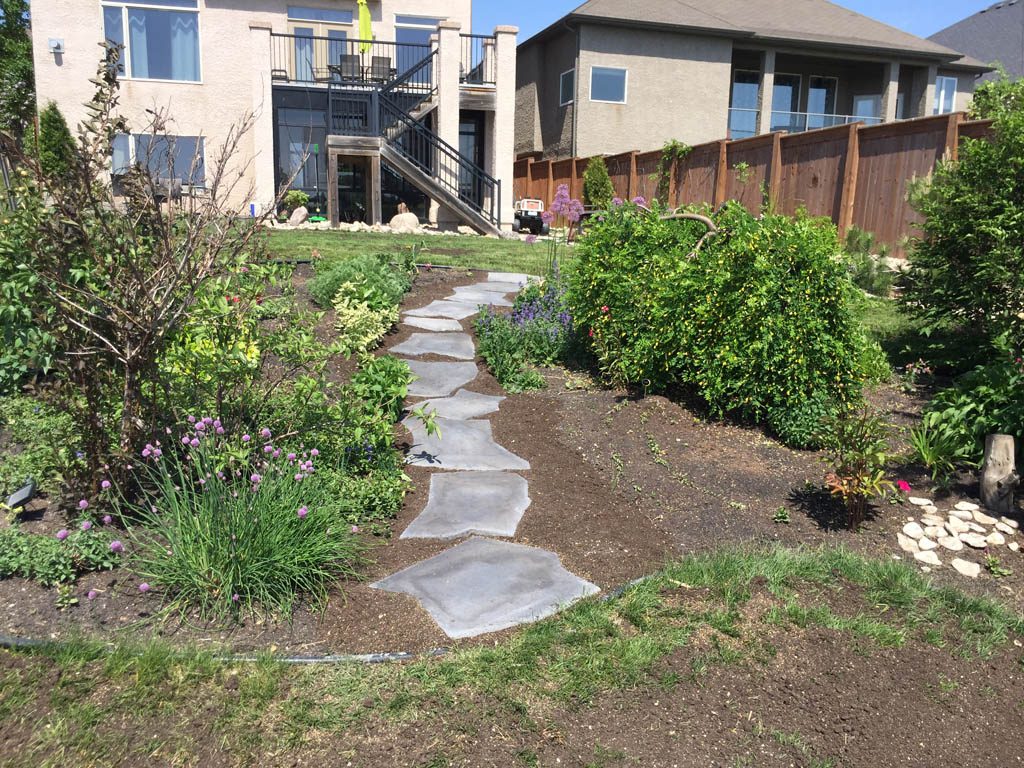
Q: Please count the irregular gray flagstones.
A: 11